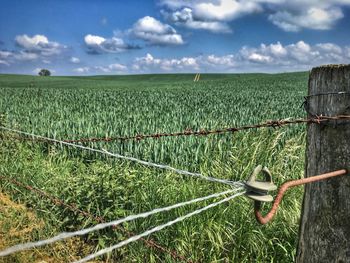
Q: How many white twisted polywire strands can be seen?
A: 3